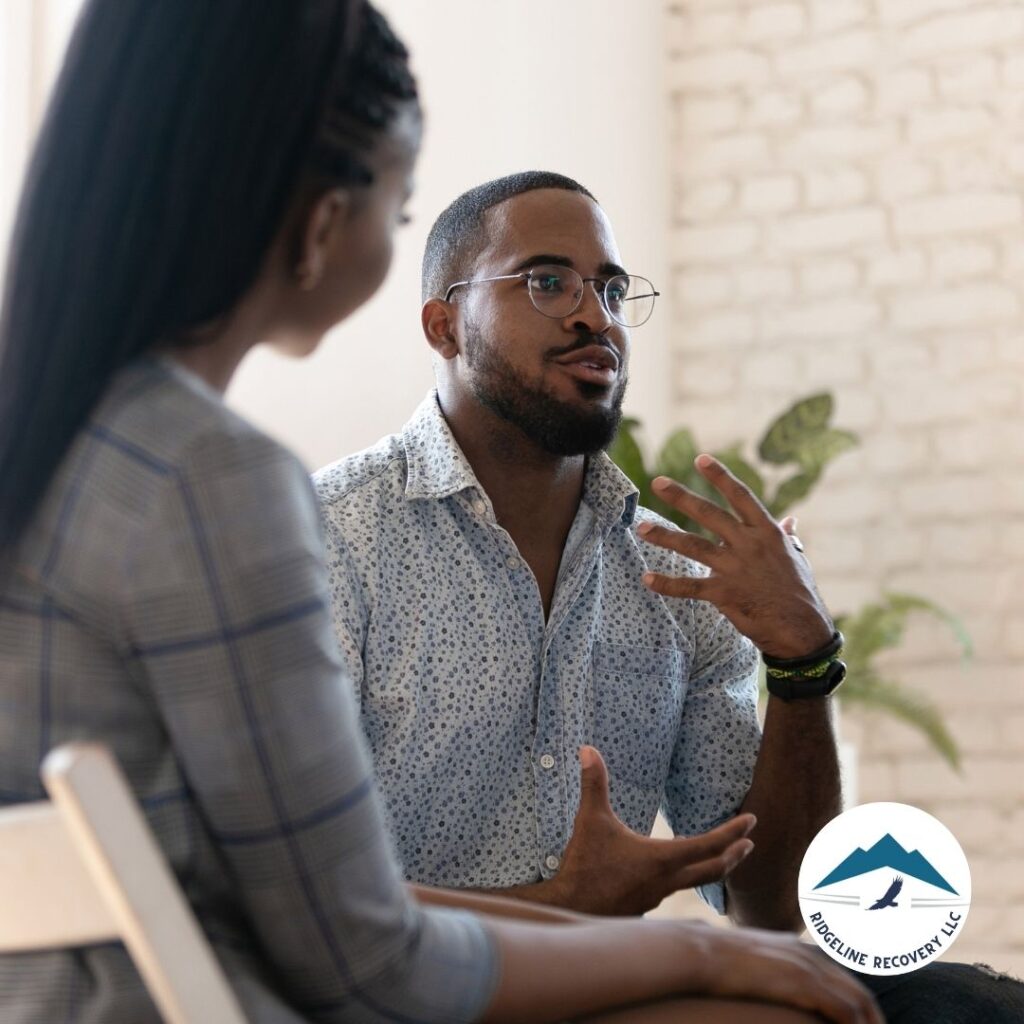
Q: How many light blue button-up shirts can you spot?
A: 1